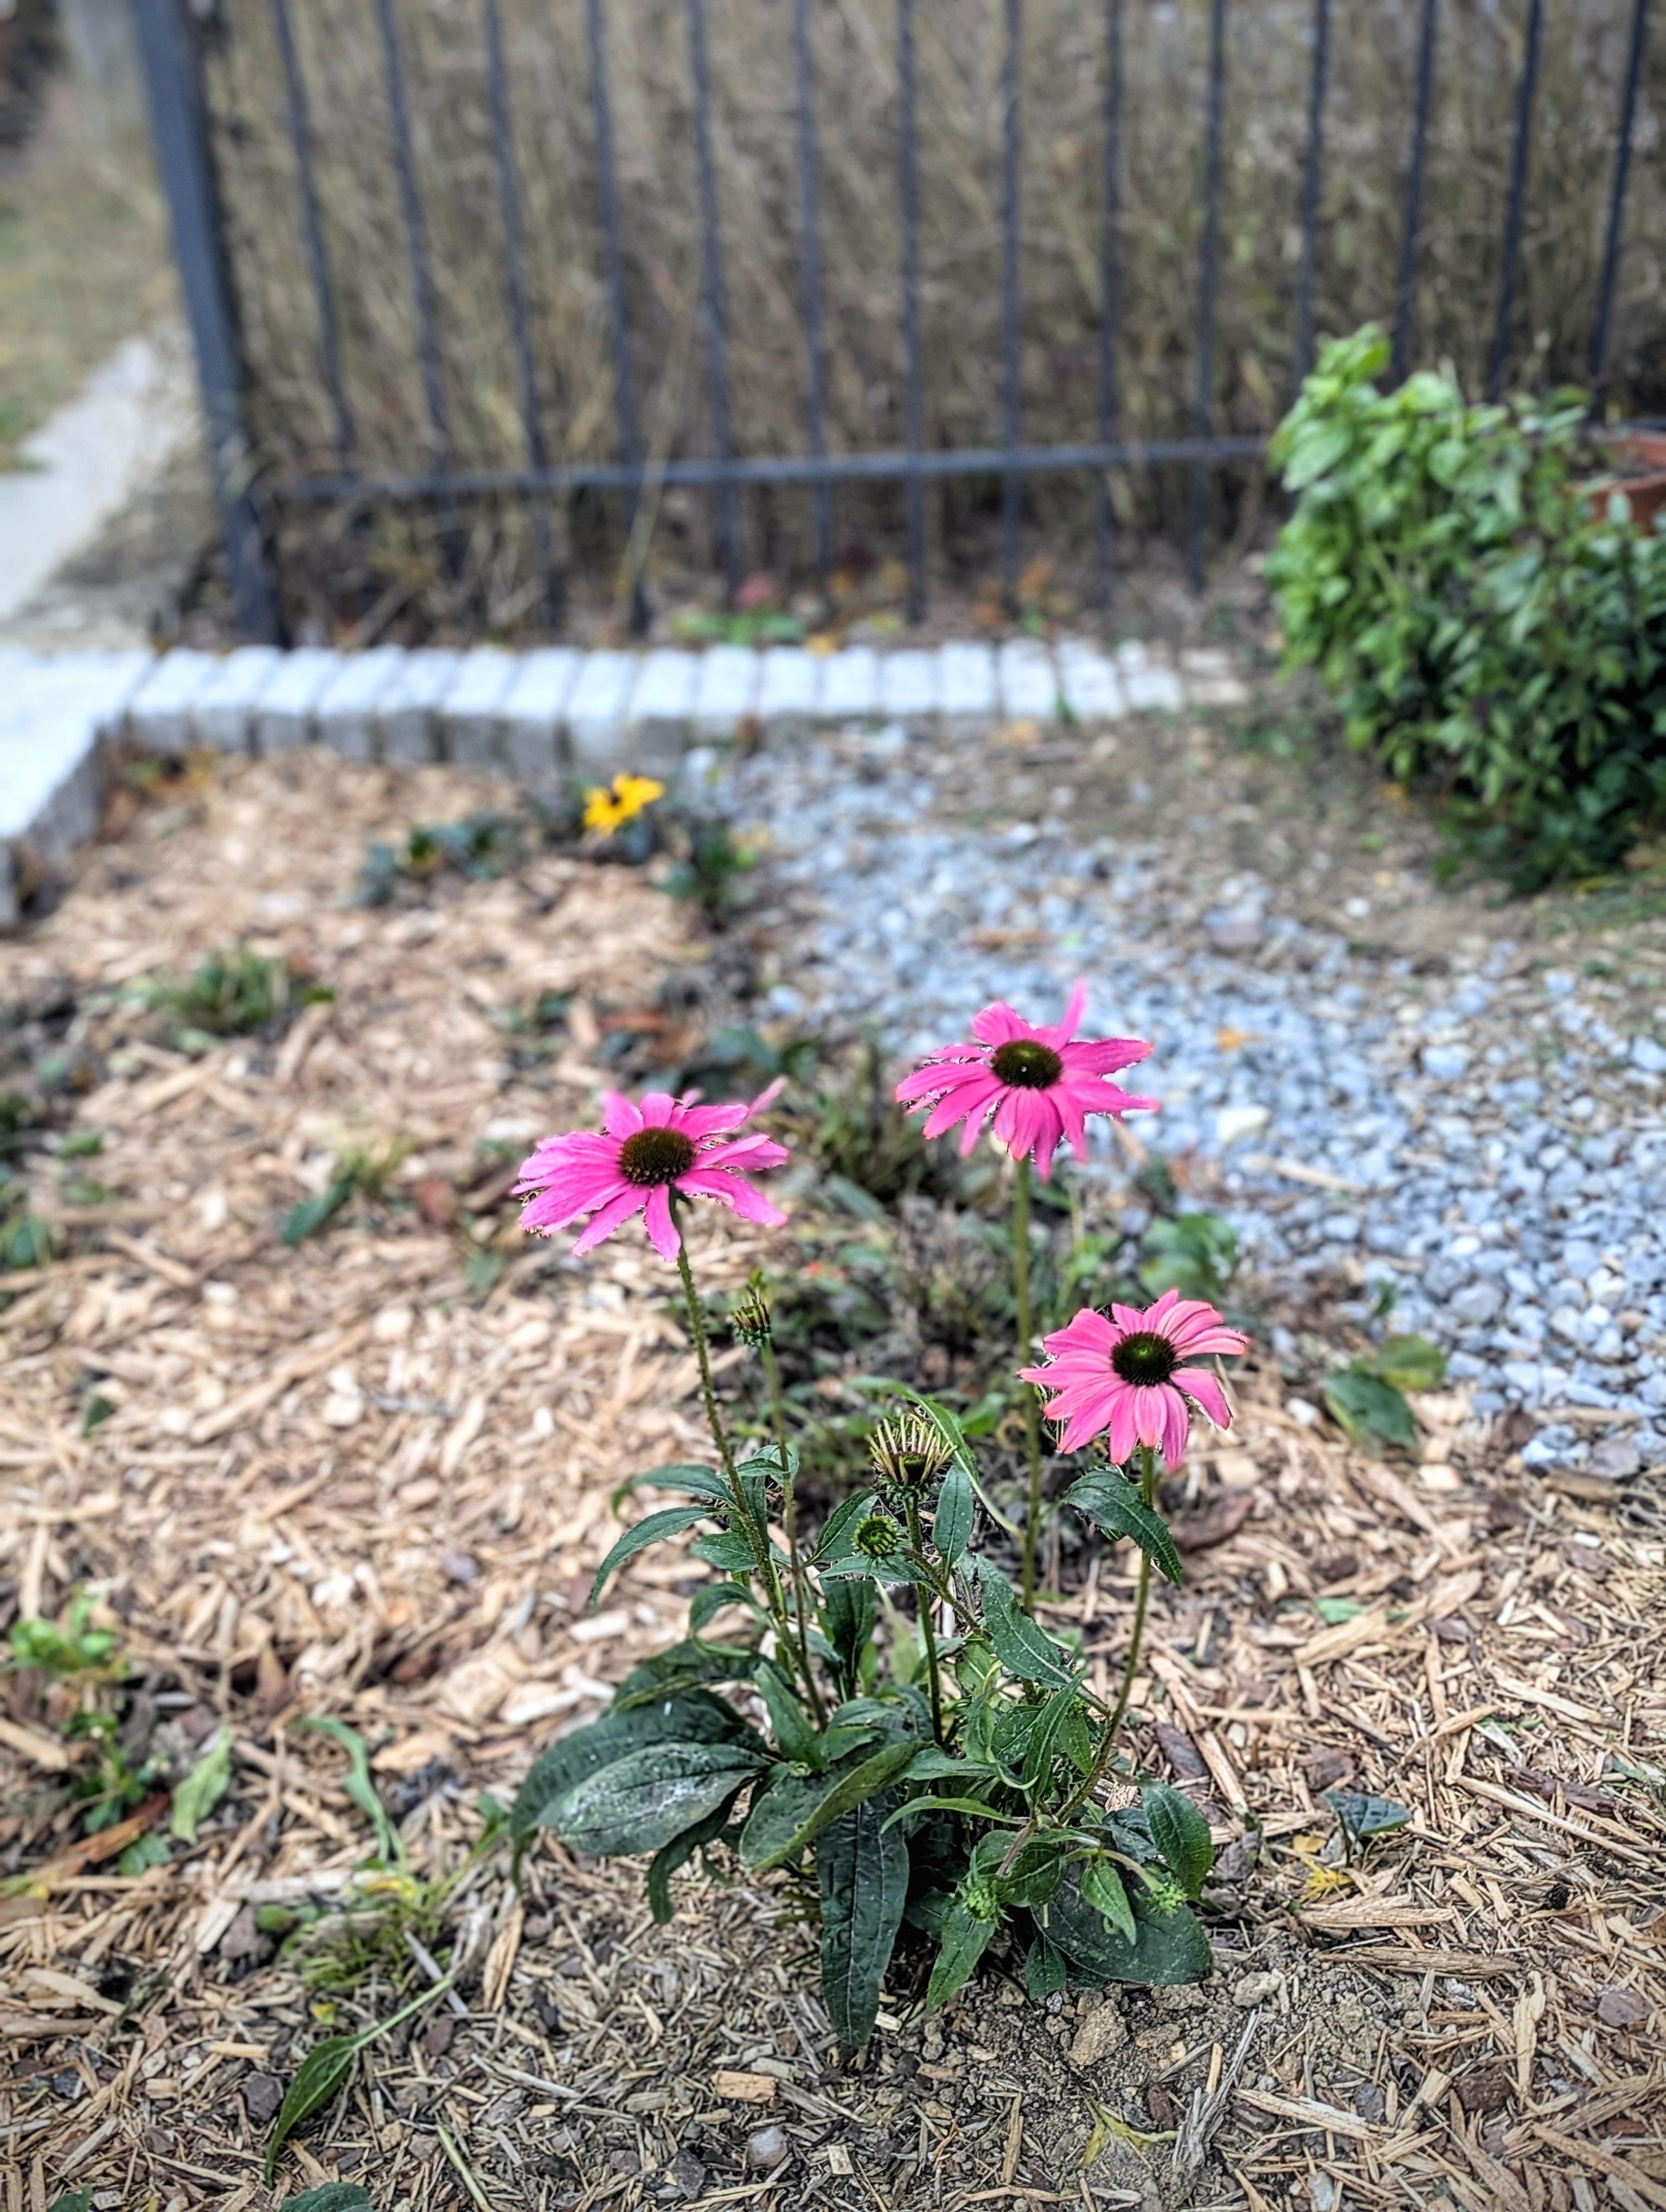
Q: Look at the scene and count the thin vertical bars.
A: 14